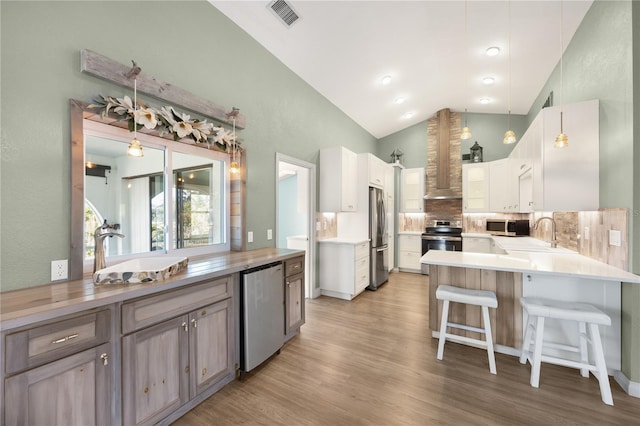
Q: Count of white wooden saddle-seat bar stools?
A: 2